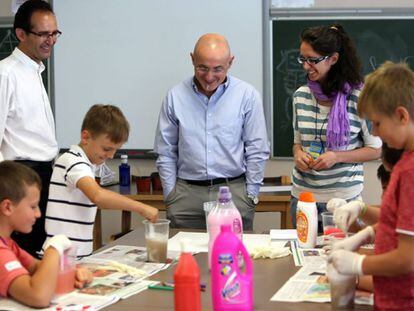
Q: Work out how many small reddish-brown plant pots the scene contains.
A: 2